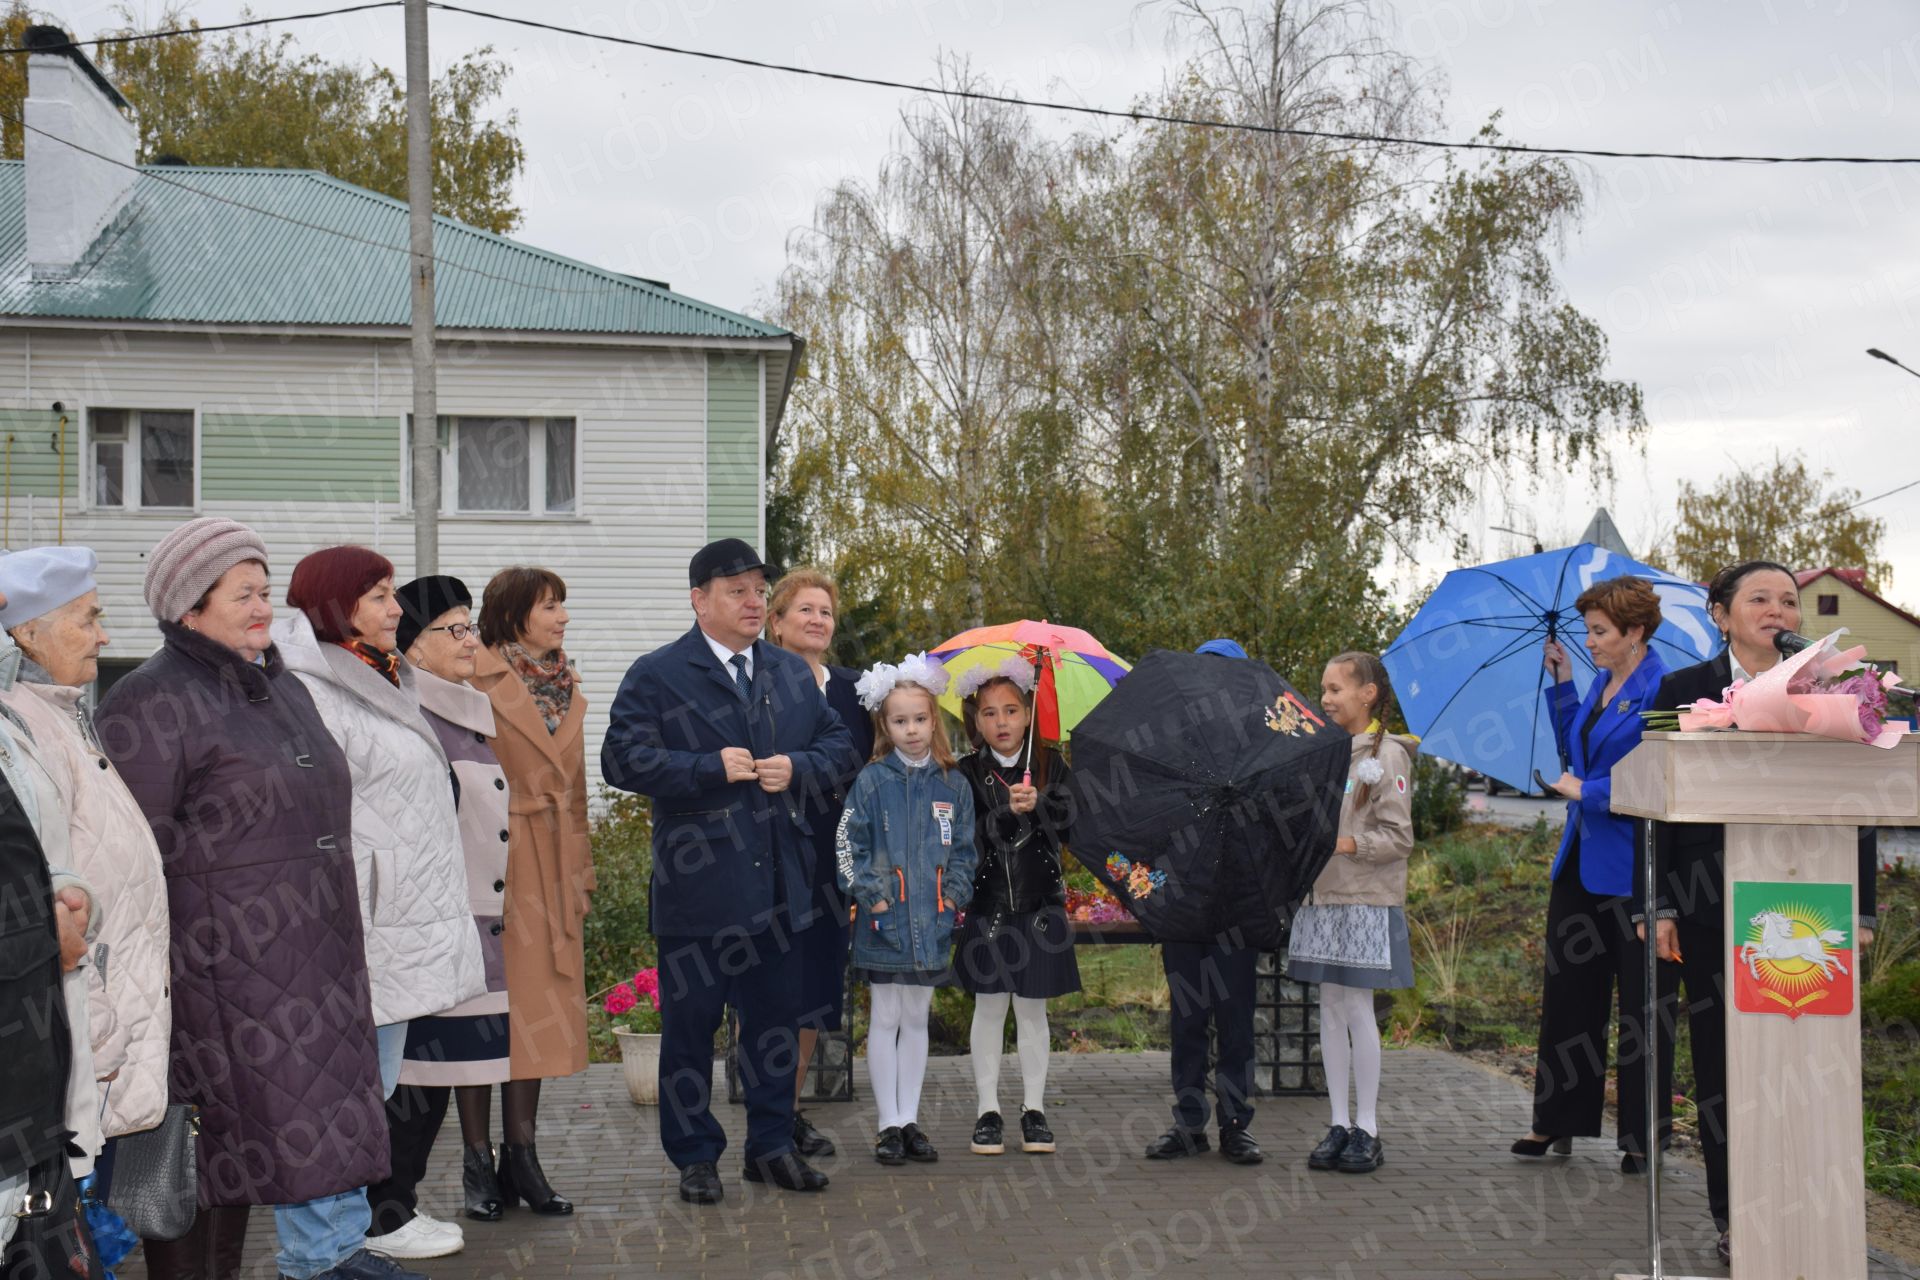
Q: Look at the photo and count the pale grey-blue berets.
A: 1